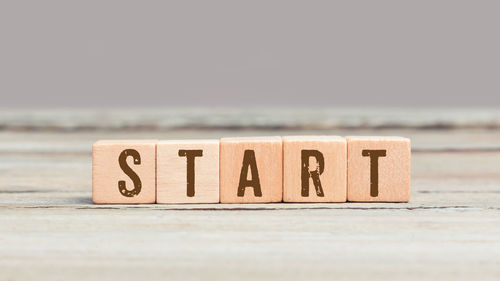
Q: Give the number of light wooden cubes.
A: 5